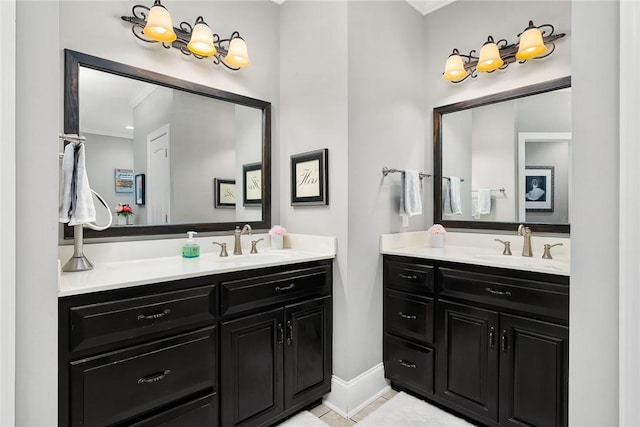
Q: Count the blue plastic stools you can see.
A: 0